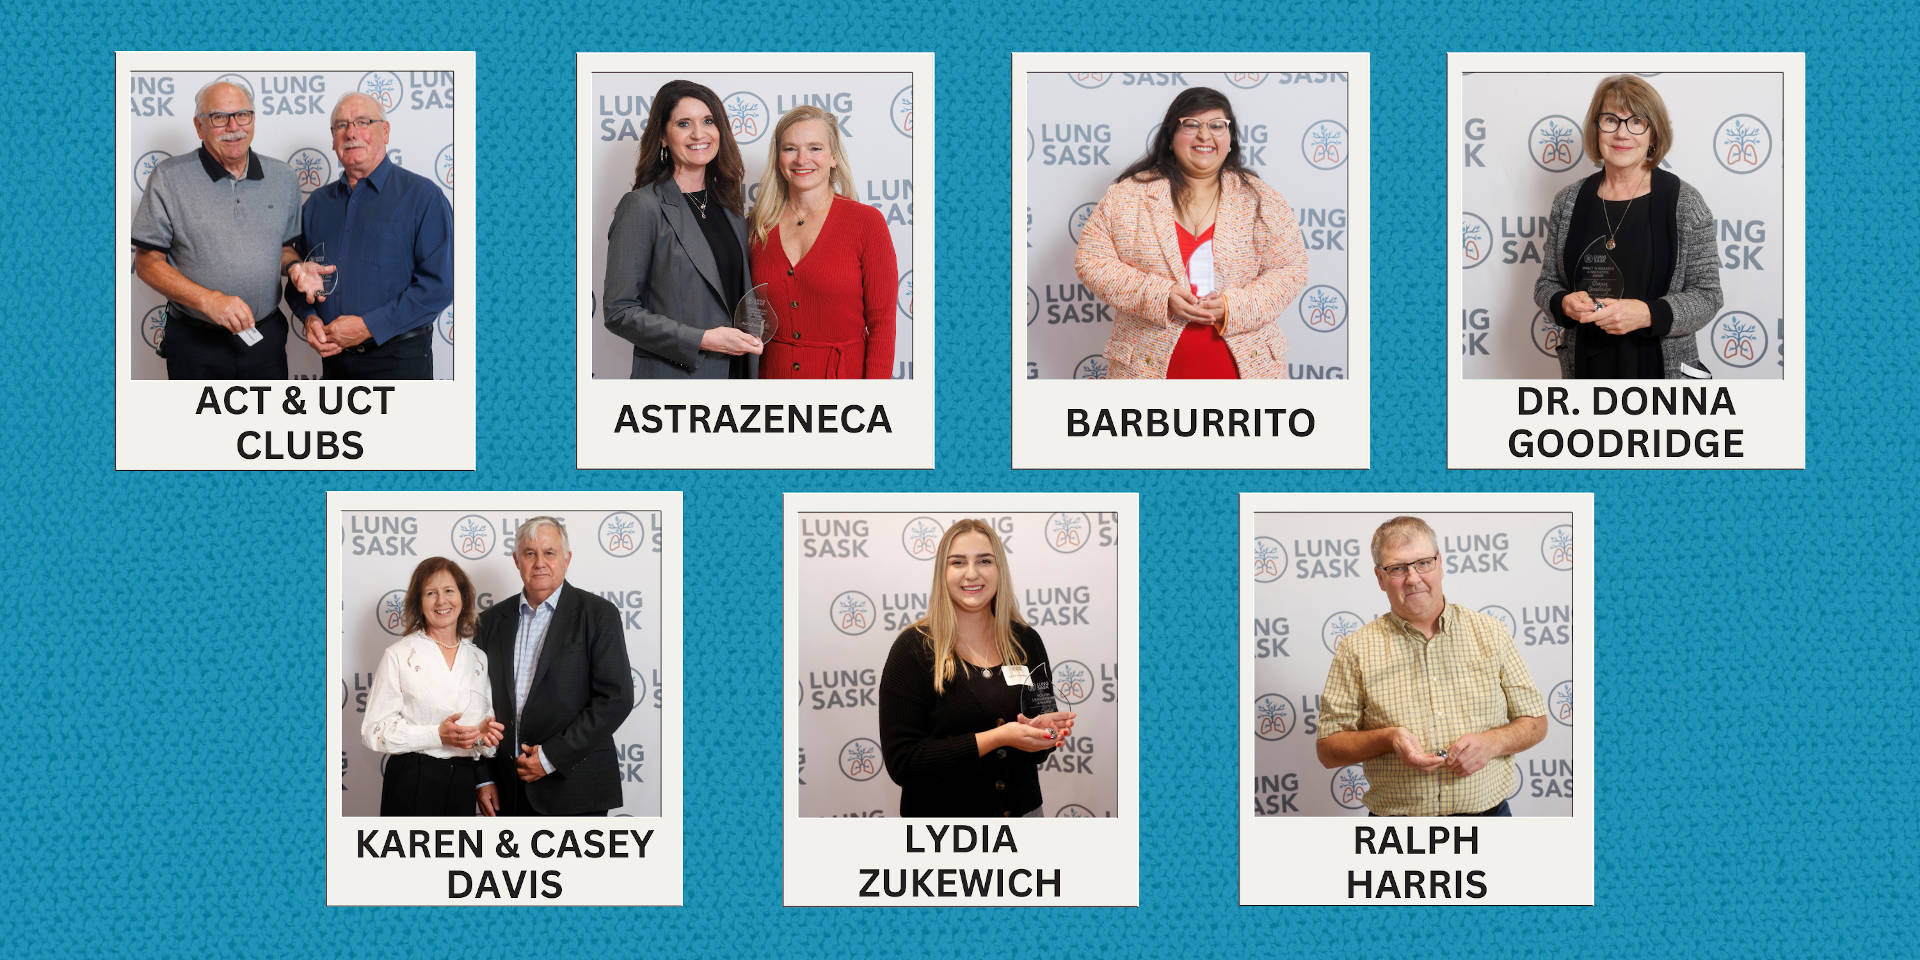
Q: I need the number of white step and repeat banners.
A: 7